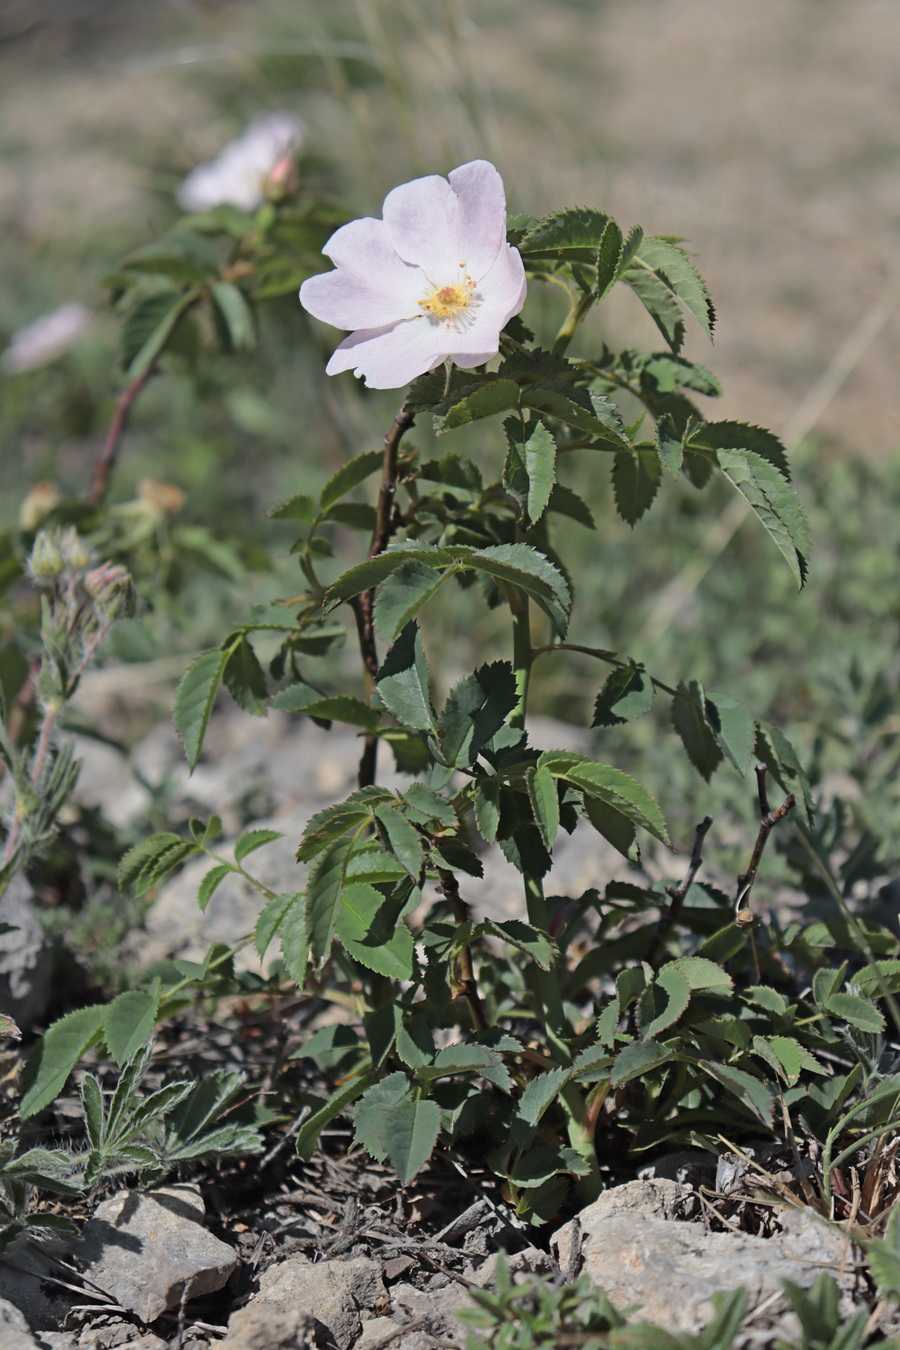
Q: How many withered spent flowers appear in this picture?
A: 2